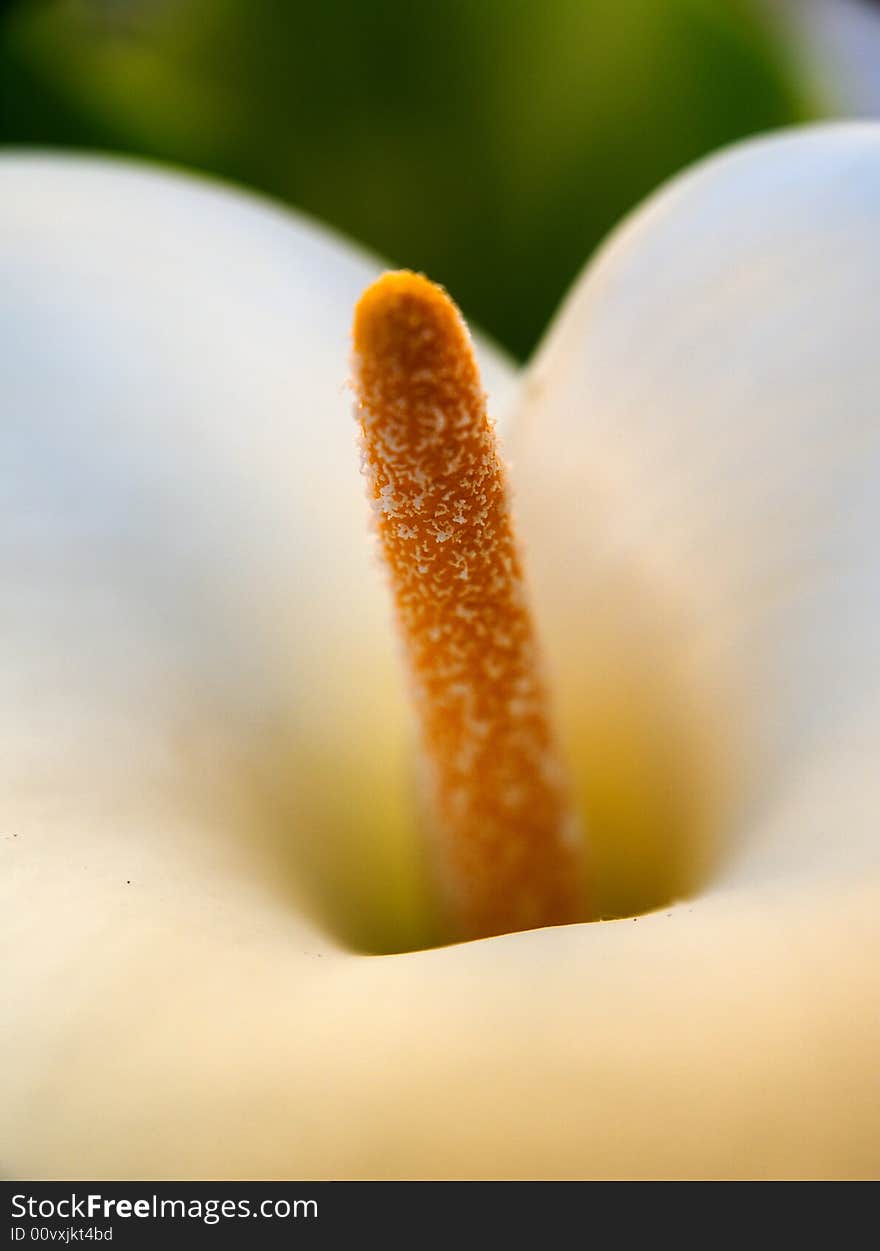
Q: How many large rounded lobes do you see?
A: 2